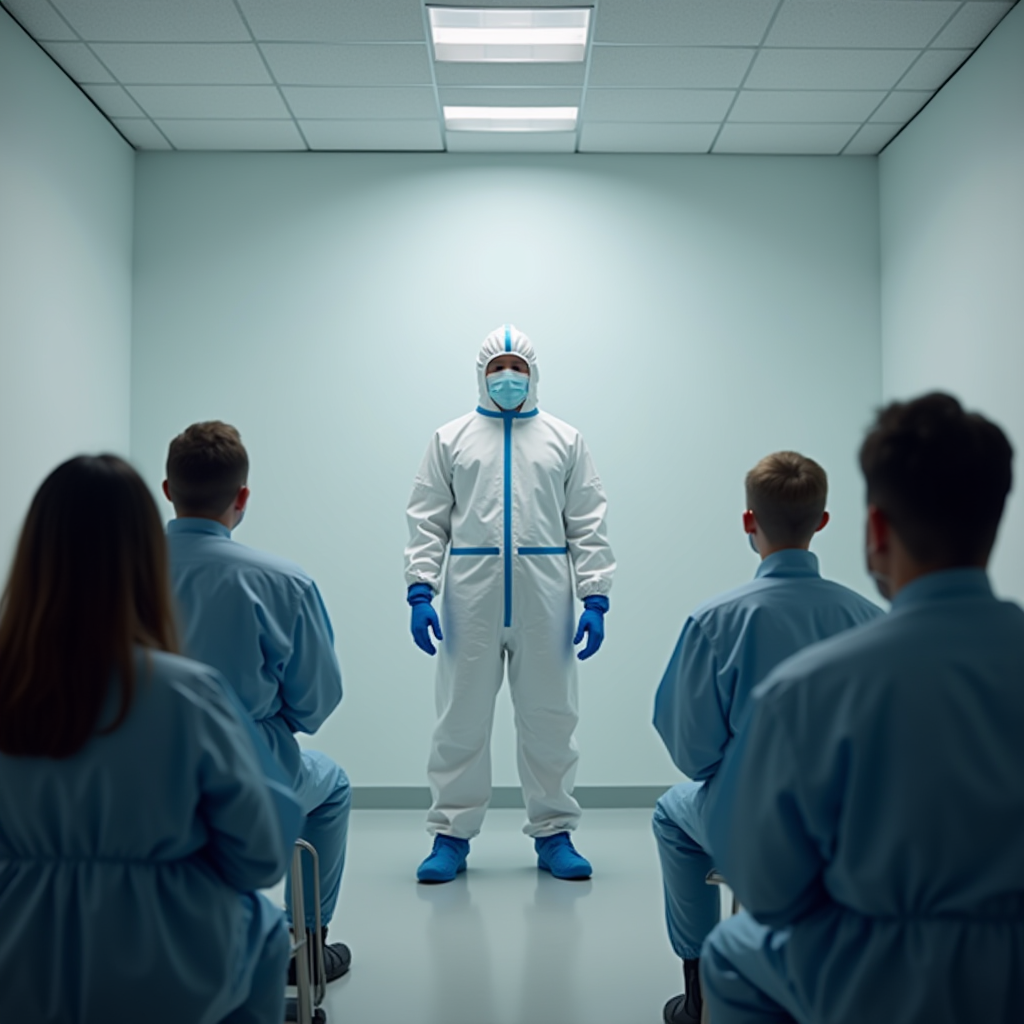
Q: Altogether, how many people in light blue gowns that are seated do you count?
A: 4